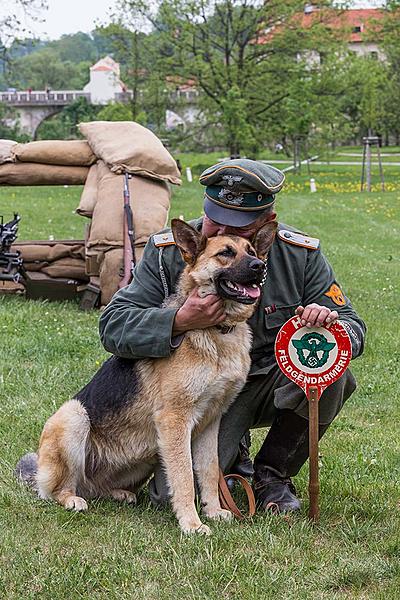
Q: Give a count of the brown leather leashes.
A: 1